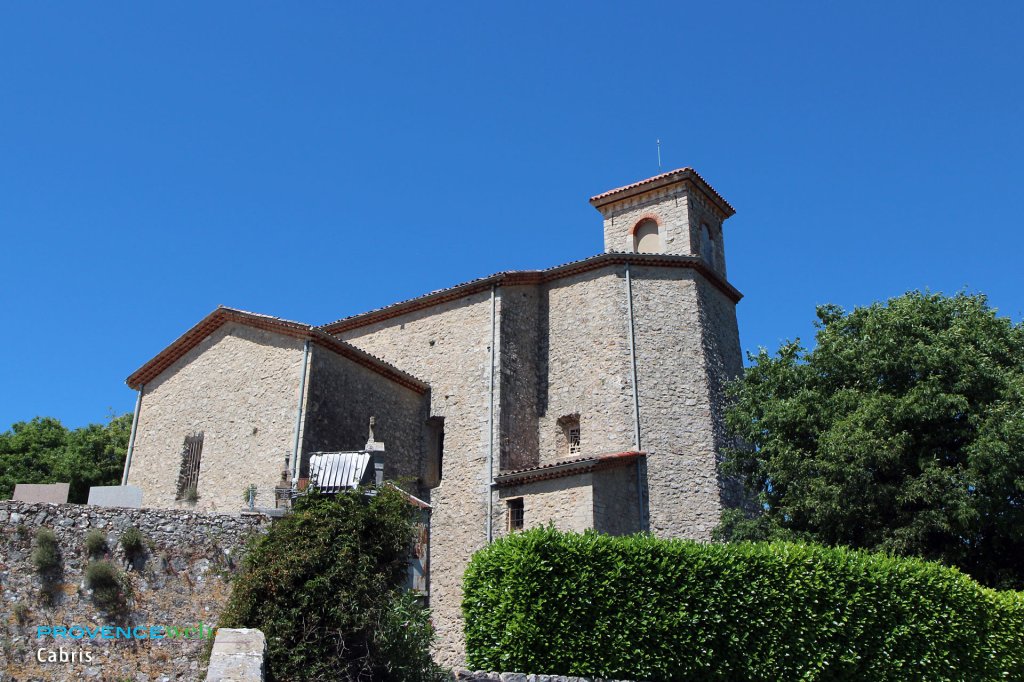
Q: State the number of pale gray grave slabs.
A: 2